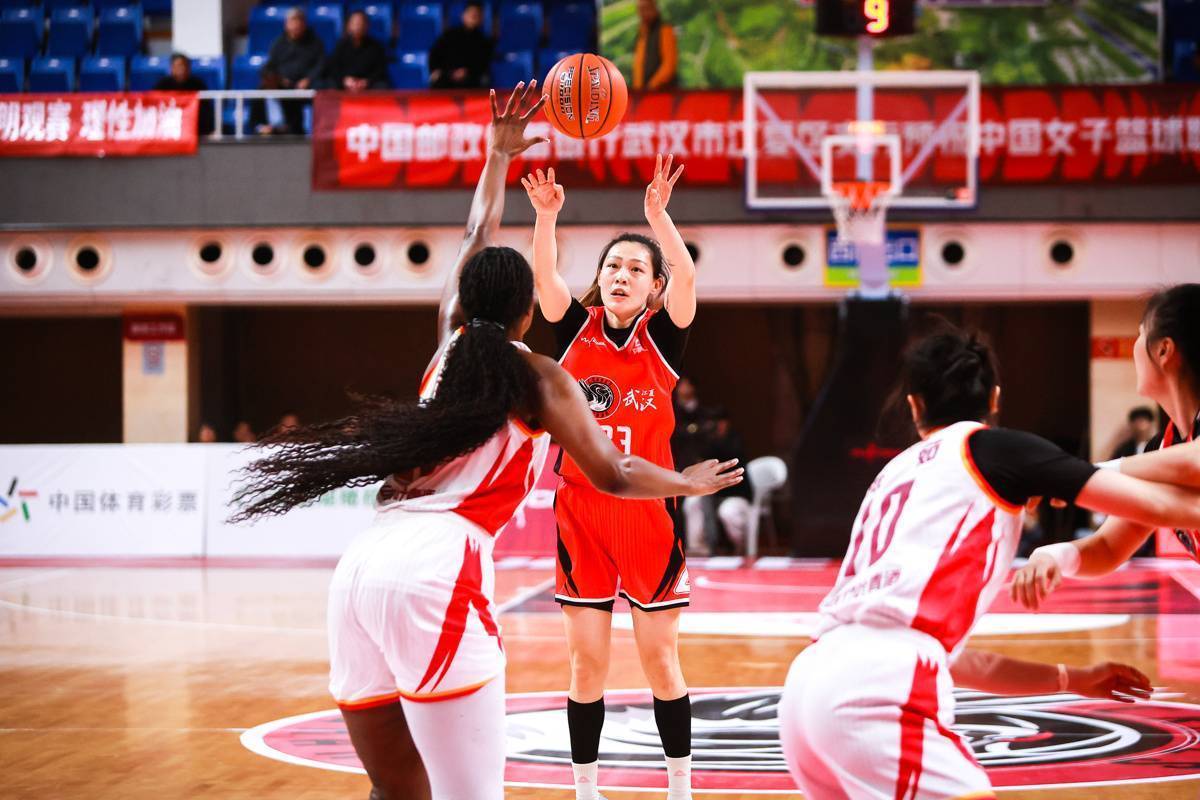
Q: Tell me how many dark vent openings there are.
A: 11